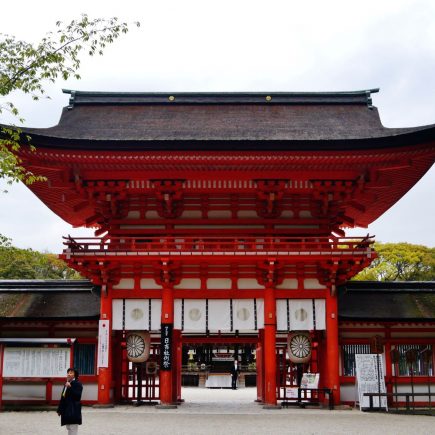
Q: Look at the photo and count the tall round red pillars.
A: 4